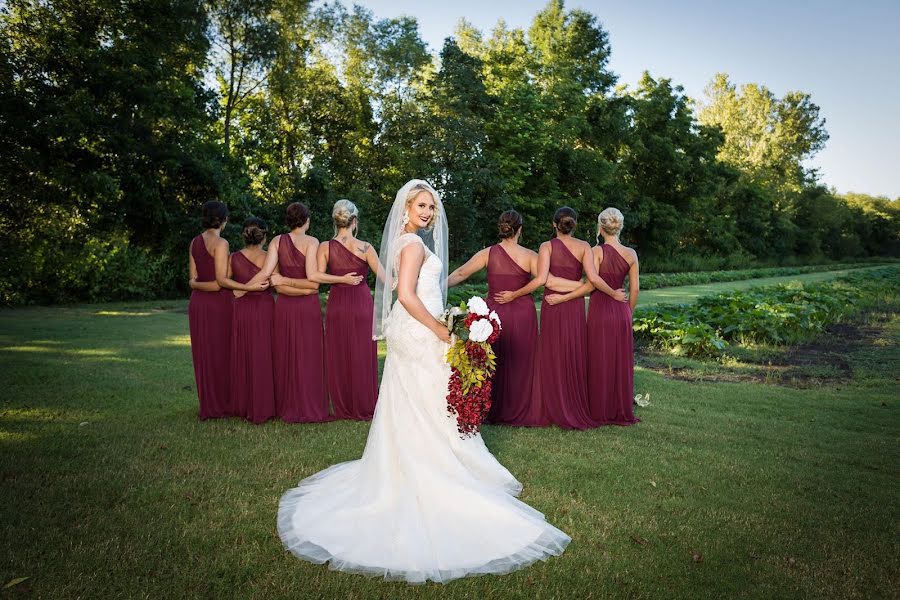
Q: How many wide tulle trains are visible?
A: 1